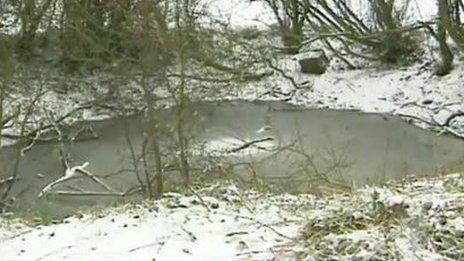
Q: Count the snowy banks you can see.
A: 2